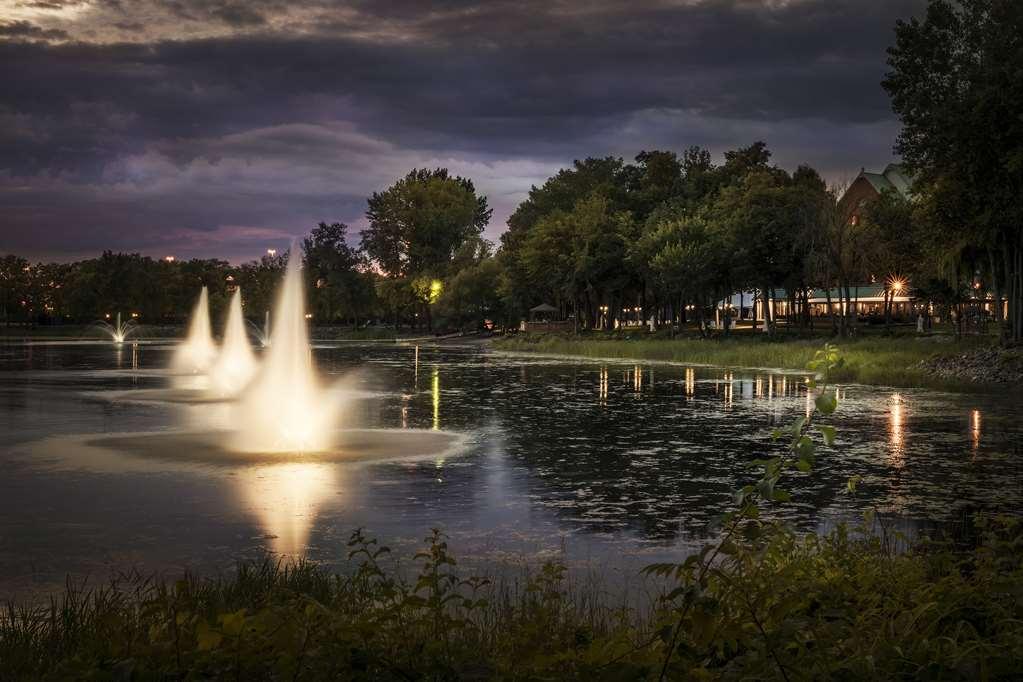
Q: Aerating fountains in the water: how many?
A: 5